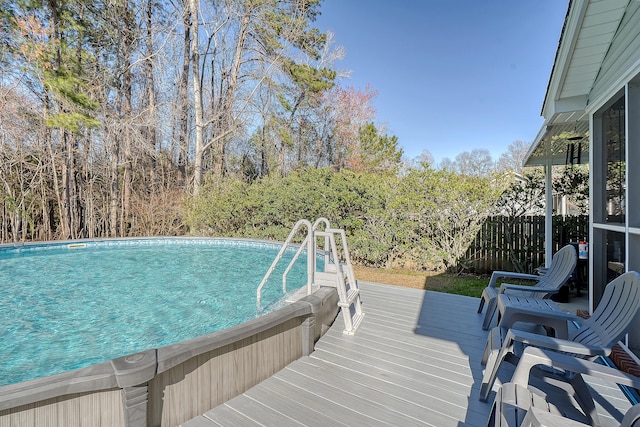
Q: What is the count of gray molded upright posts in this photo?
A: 2